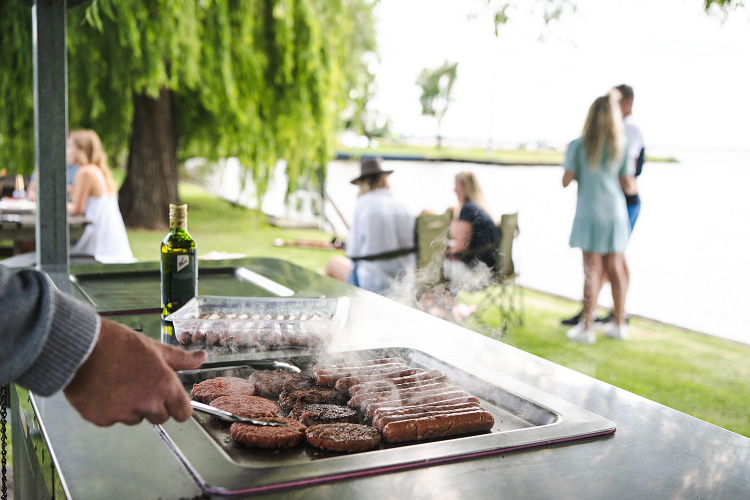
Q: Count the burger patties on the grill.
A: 7